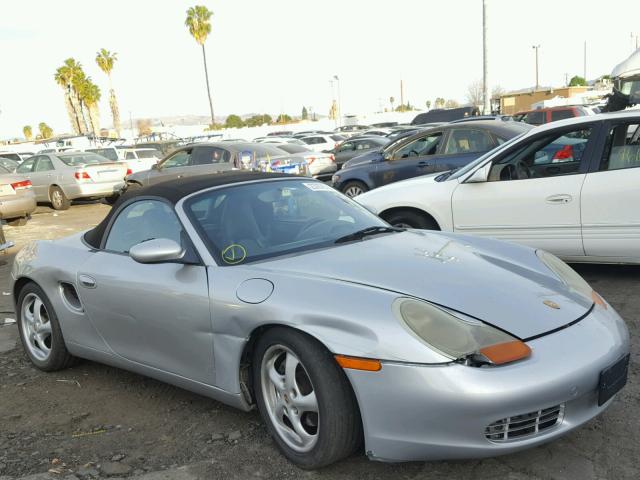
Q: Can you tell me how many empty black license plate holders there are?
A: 1